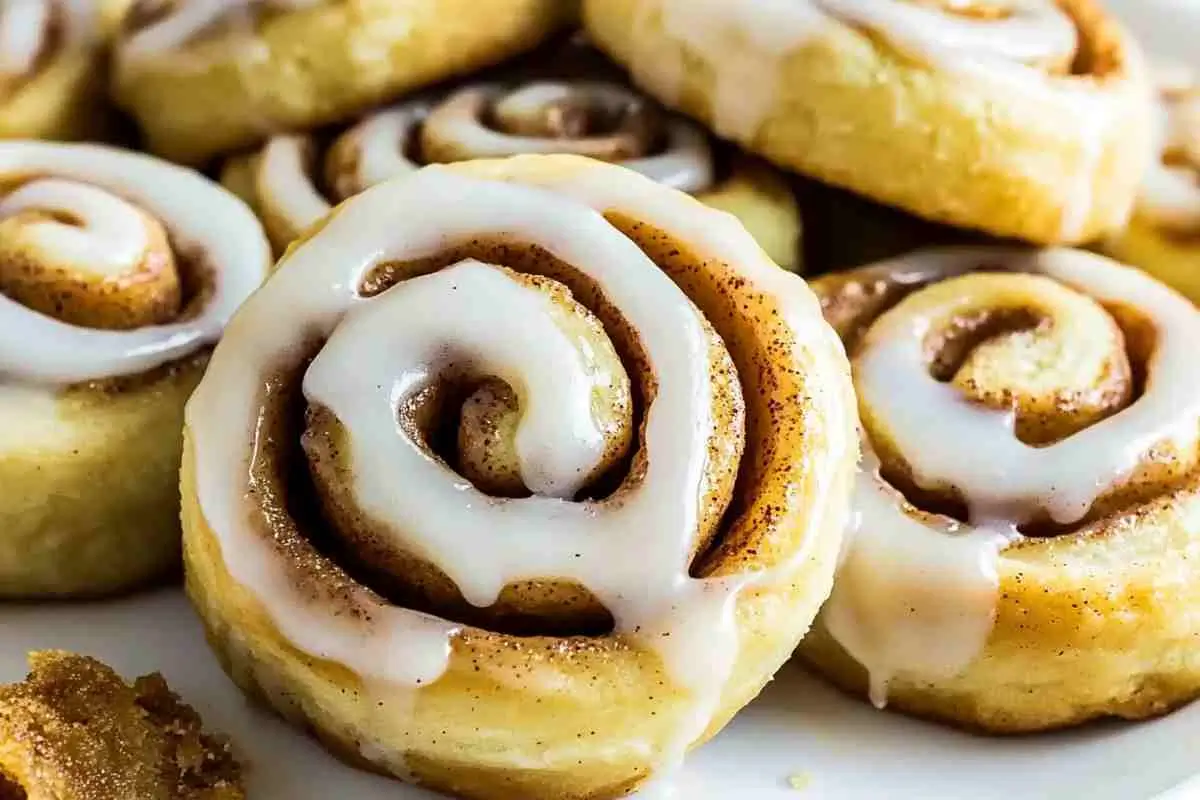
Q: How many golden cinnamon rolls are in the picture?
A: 8